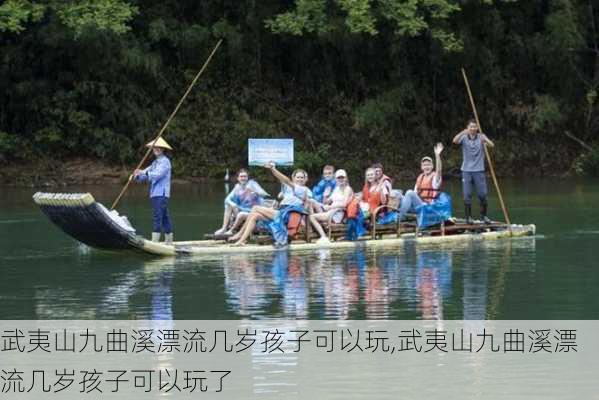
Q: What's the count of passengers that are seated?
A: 7